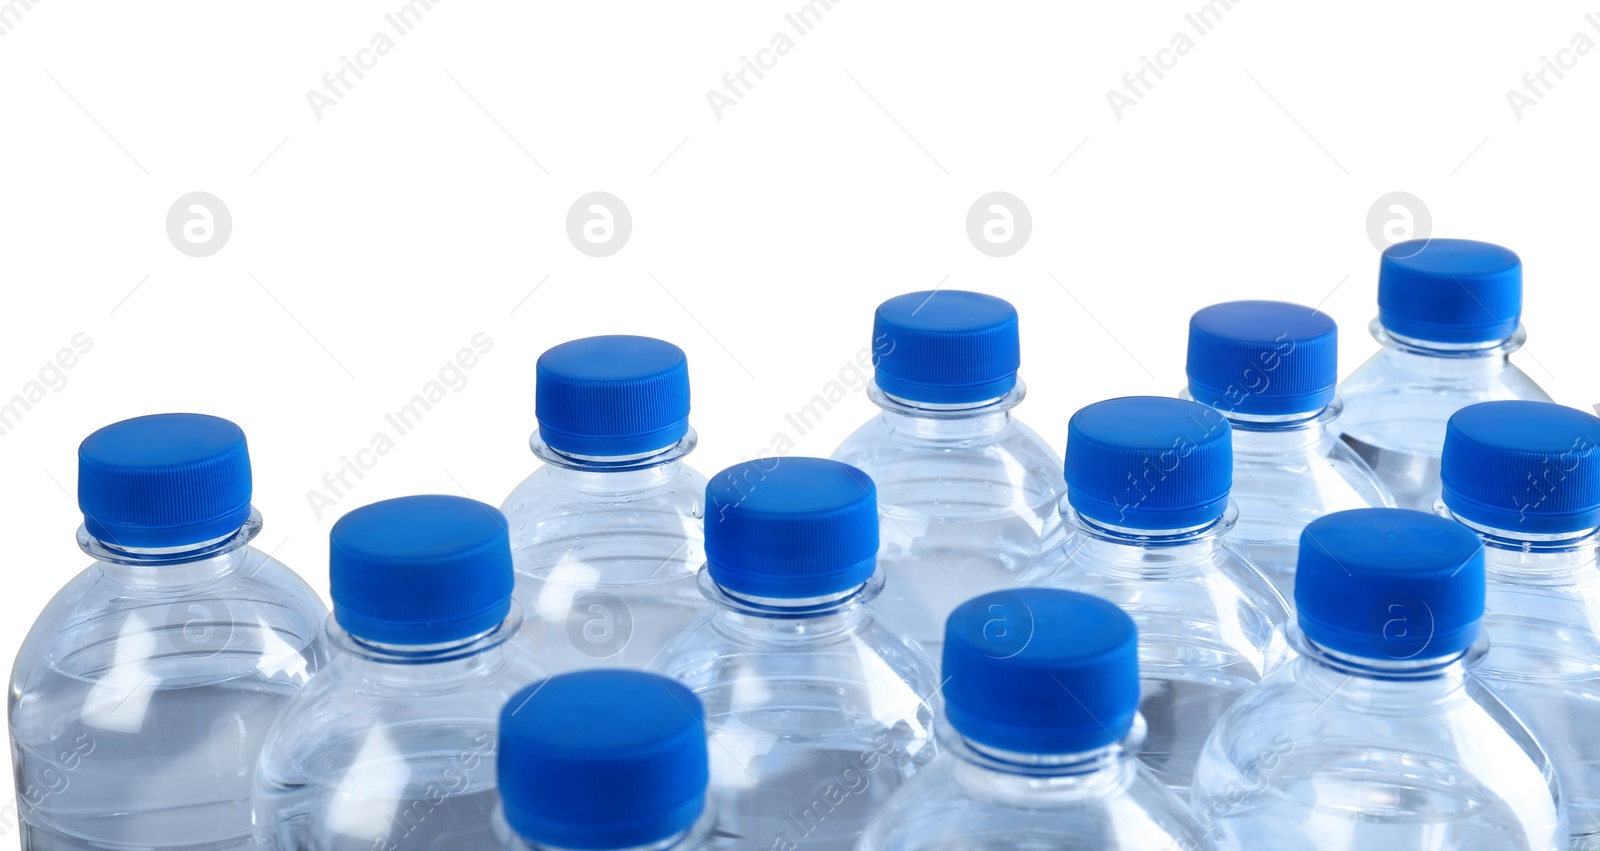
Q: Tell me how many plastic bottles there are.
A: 12